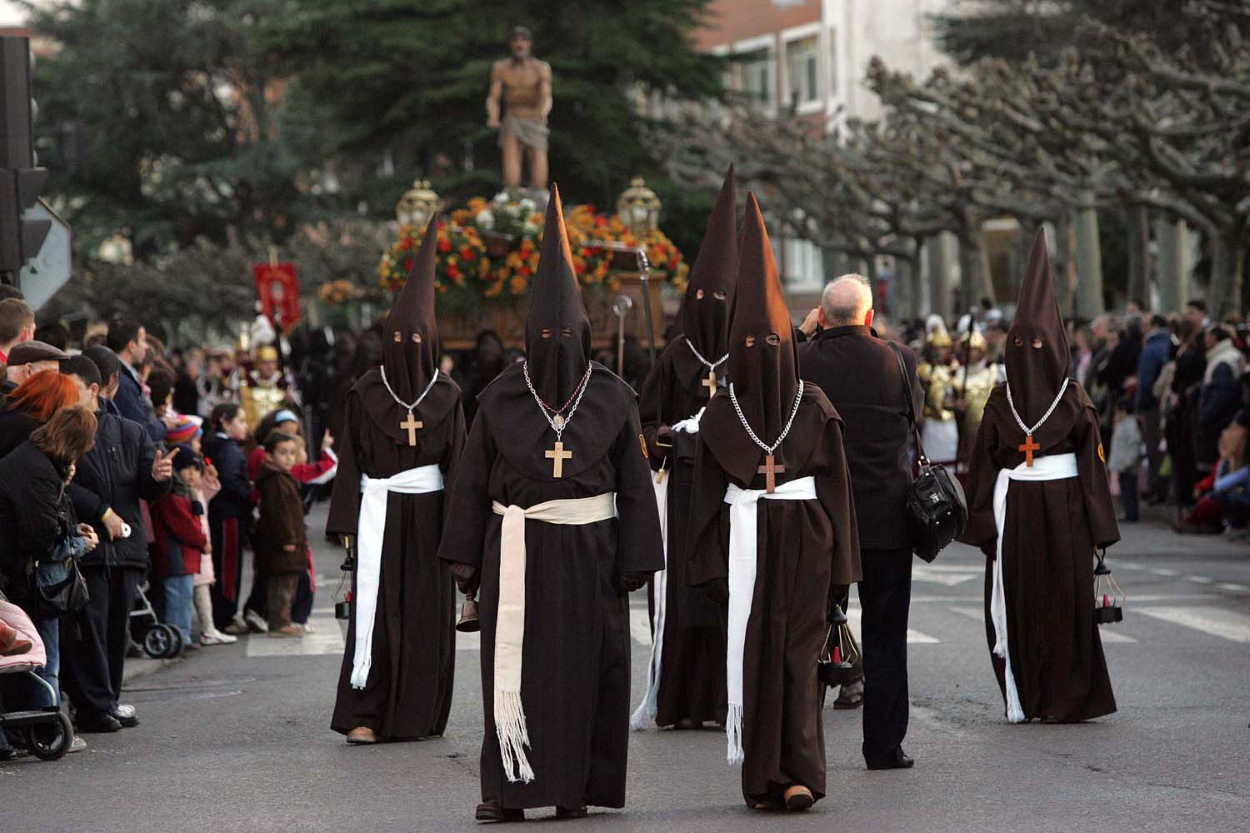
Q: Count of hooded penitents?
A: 5